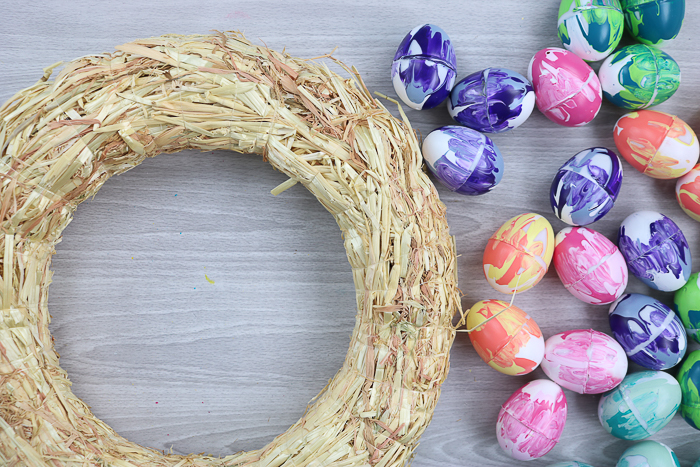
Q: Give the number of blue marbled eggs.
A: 6